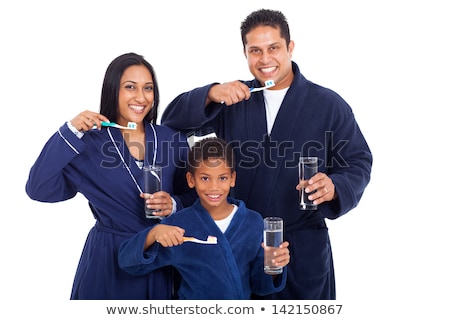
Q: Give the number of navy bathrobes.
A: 3